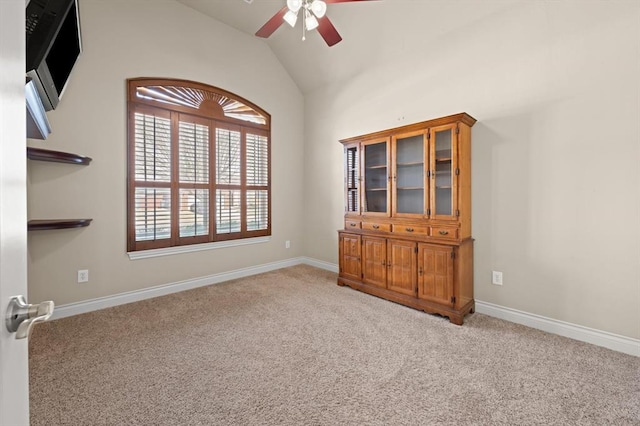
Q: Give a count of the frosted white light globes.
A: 4